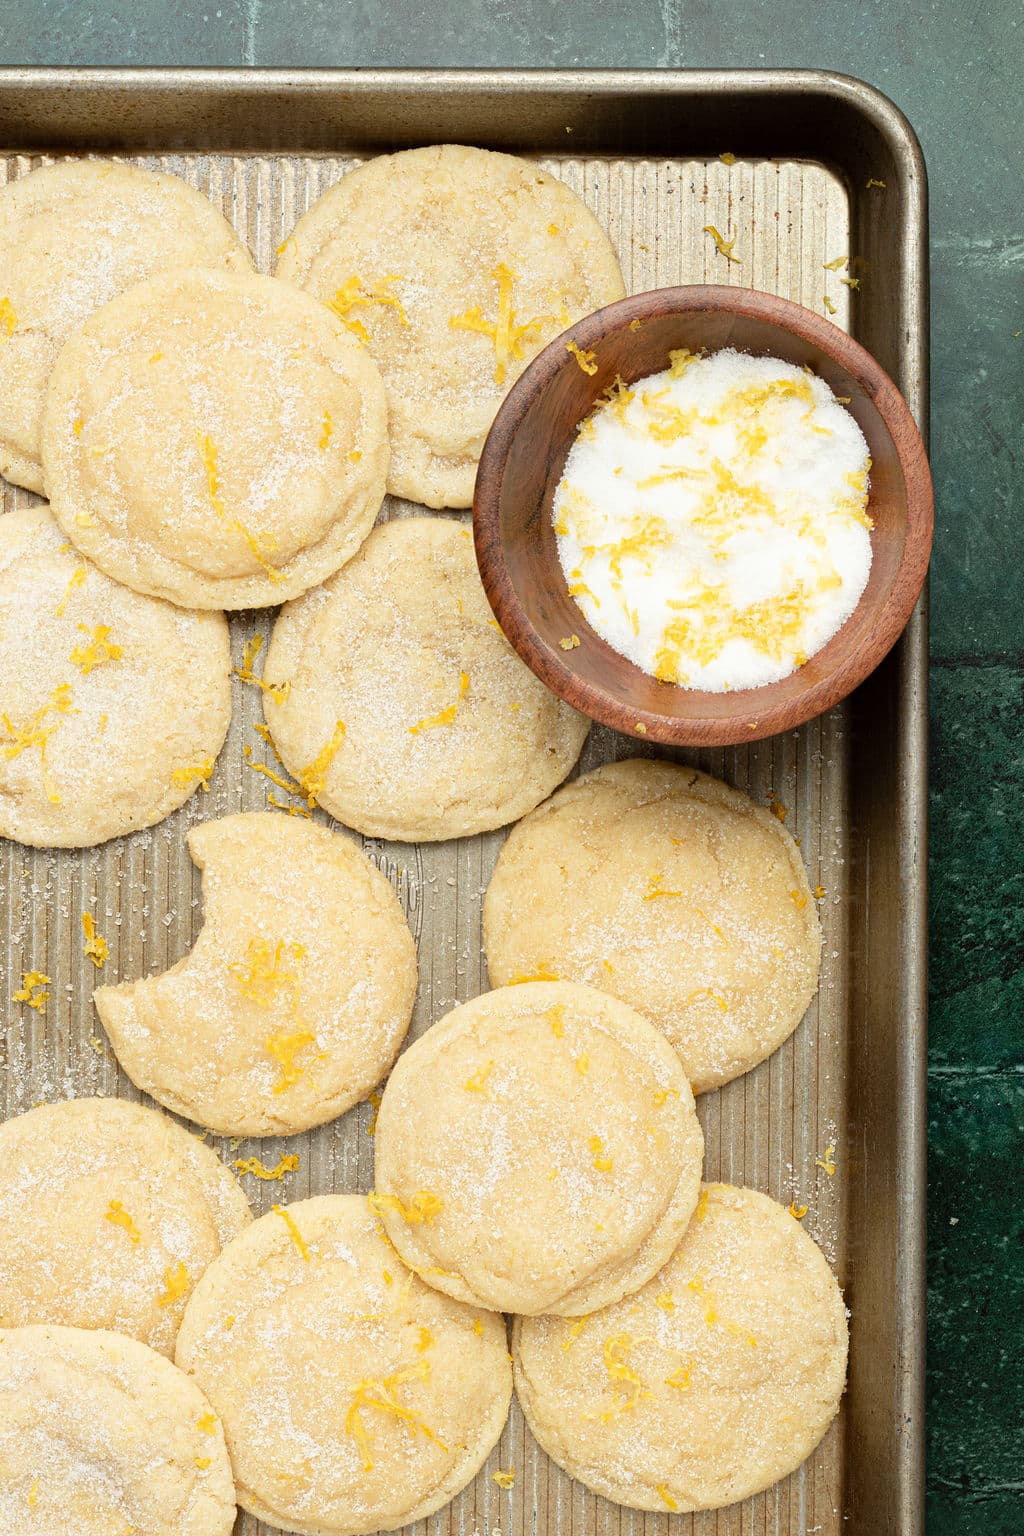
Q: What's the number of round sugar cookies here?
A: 12